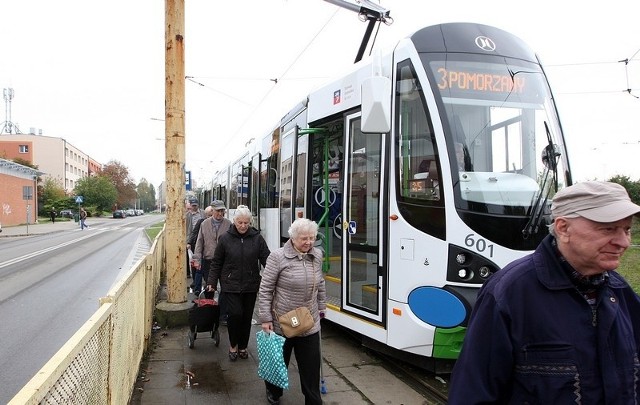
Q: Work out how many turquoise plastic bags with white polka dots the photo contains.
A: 1